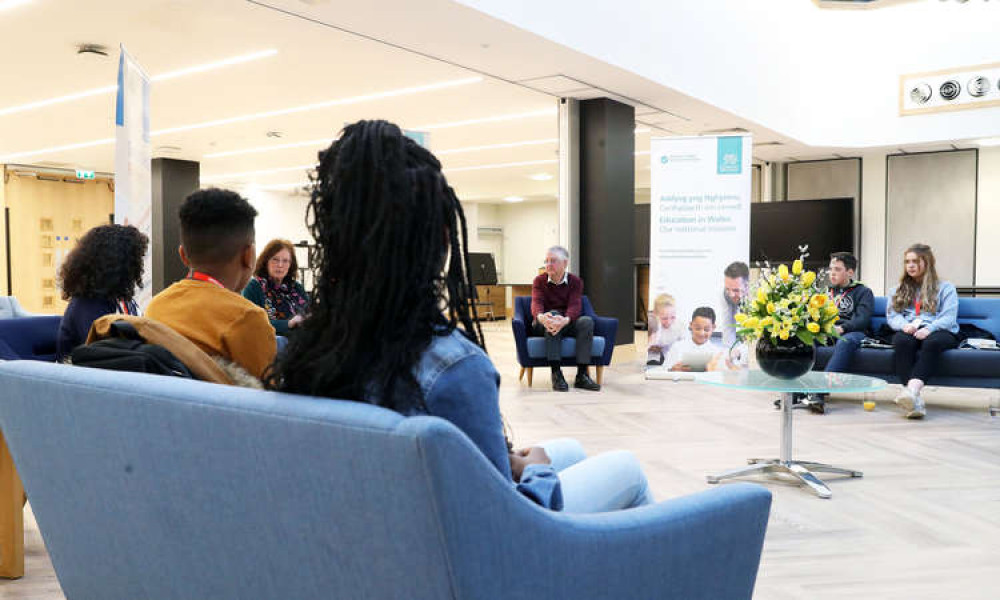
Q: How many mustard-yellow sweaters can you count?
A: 1